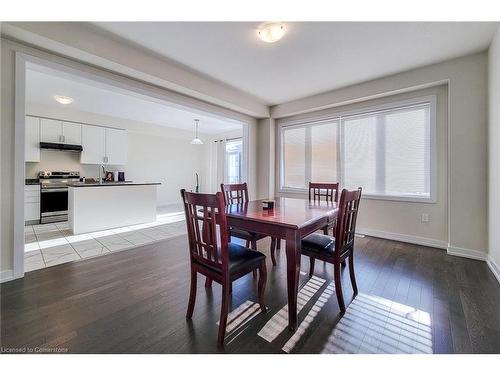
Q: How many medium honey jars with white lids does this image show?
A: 0